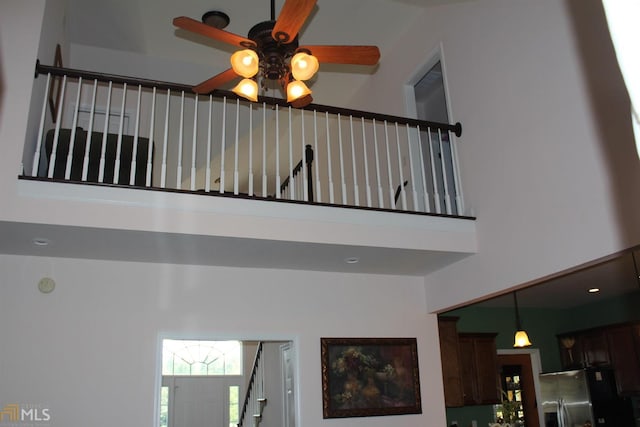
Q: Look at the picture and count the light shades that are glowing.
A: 5